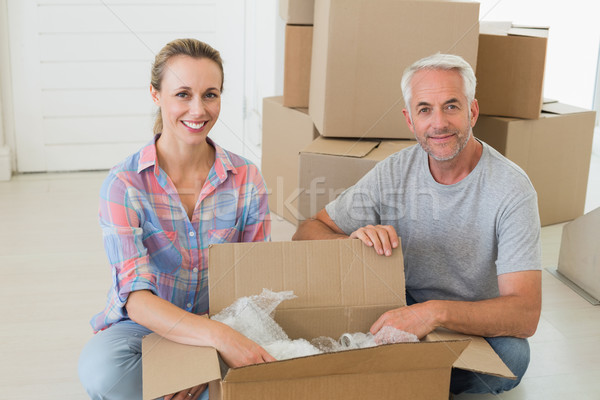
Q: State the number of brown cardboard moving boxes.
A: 8